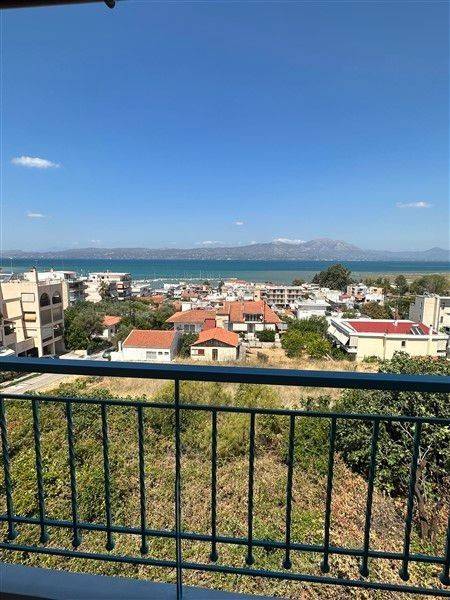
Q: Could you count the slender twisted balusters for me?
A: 12